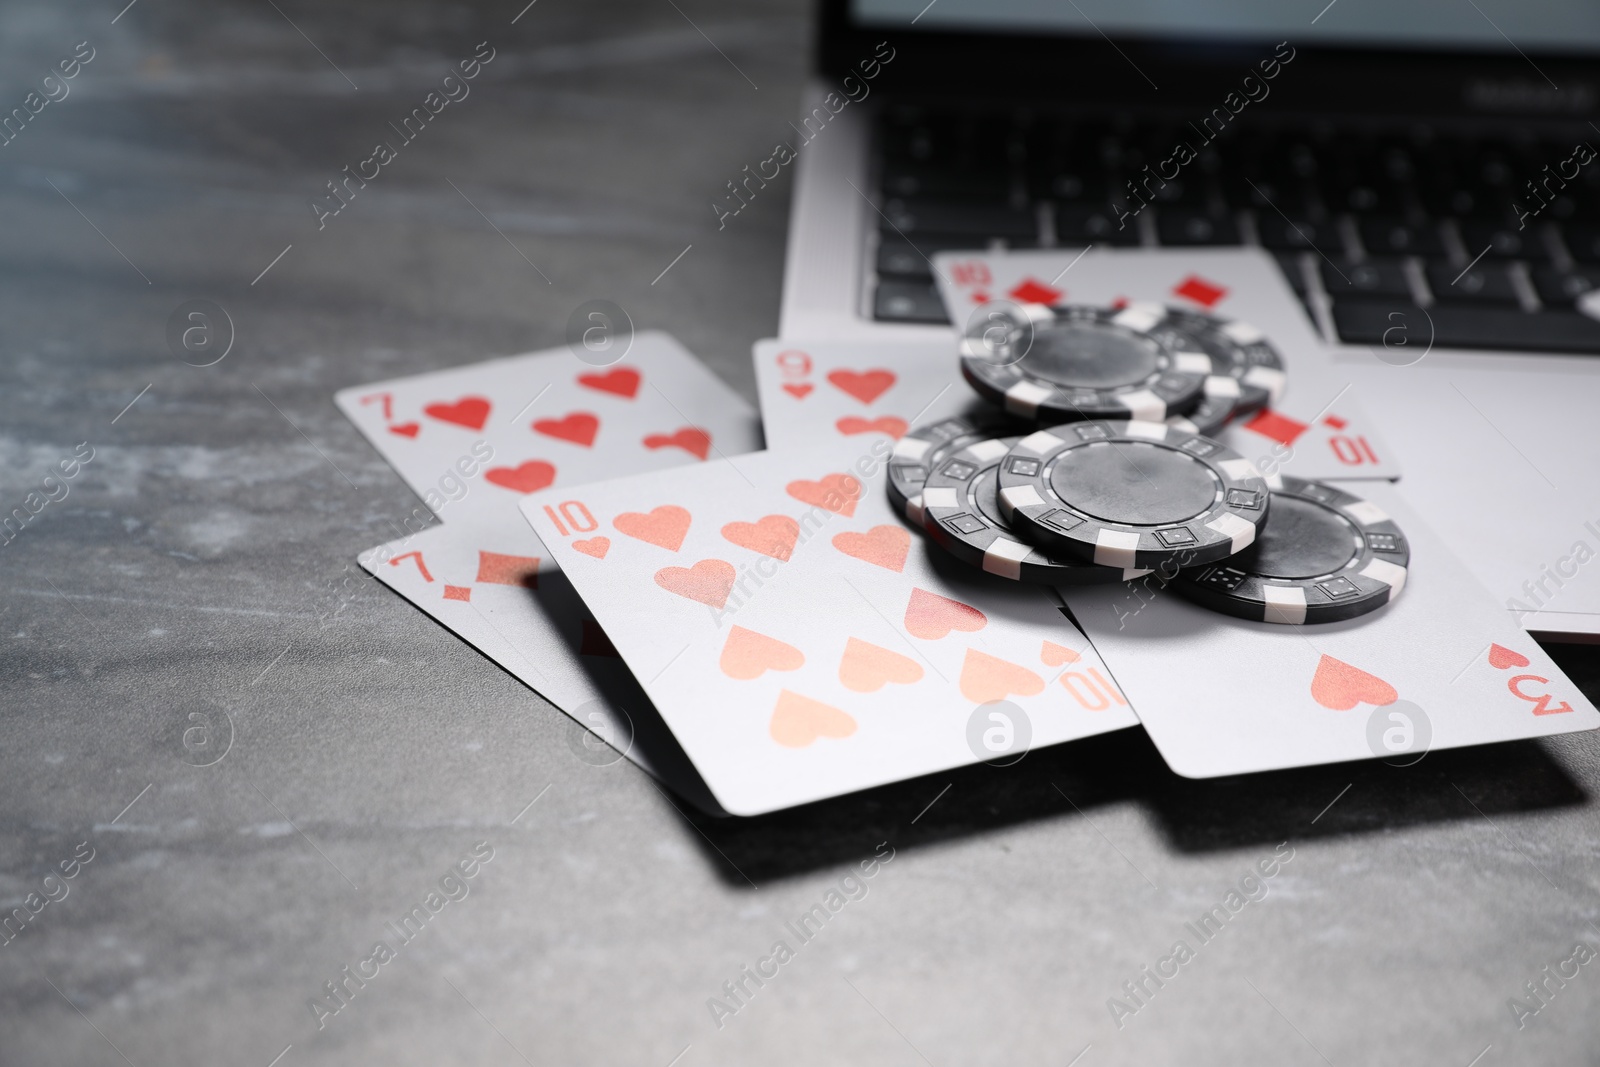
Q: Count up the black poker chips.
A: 7